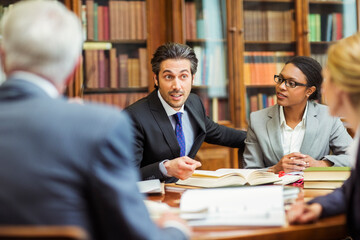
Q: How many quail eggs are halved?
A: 0